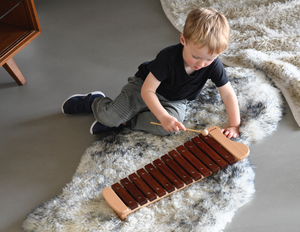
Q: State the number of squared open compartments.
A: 1